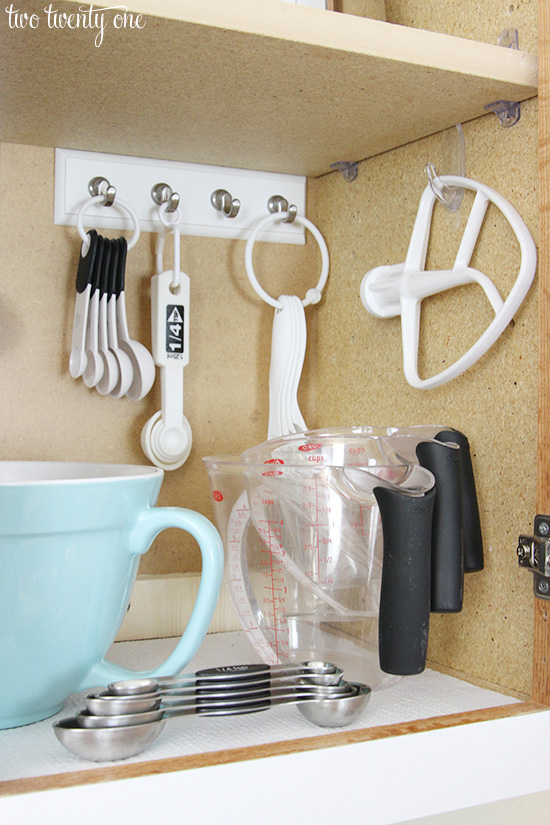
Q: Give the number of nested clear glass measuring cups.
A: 3